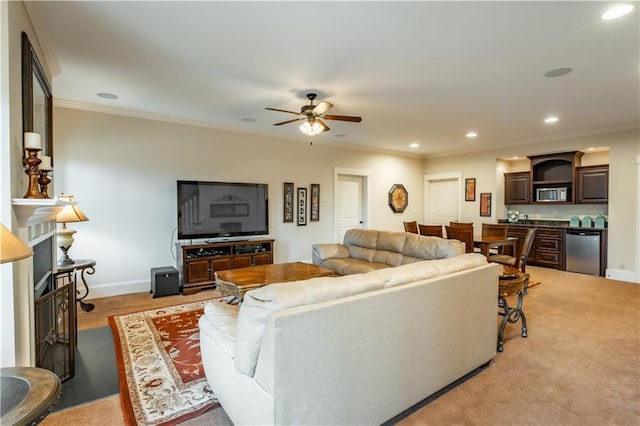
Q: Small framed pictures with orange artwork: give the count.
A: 2